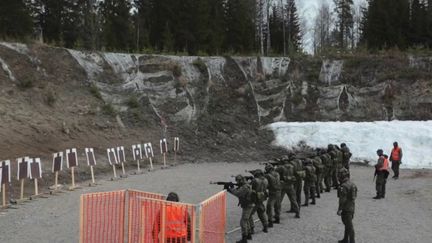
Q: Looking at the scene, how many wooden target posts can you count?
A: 12